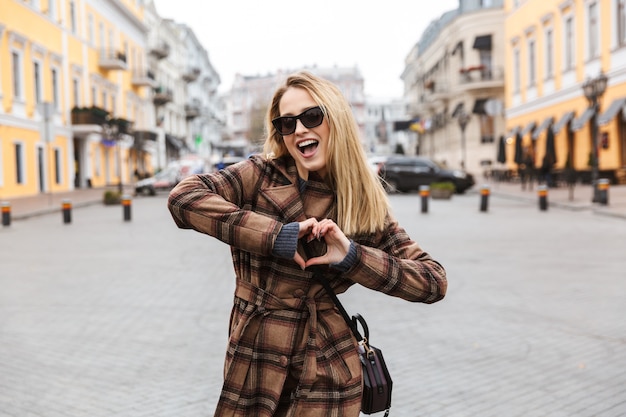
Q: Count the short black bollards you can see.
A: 7